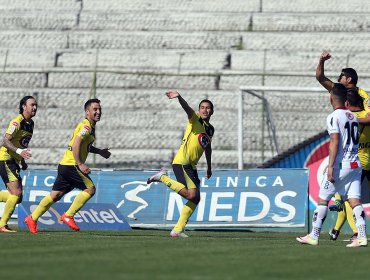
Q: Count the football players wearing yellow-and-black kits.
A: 5